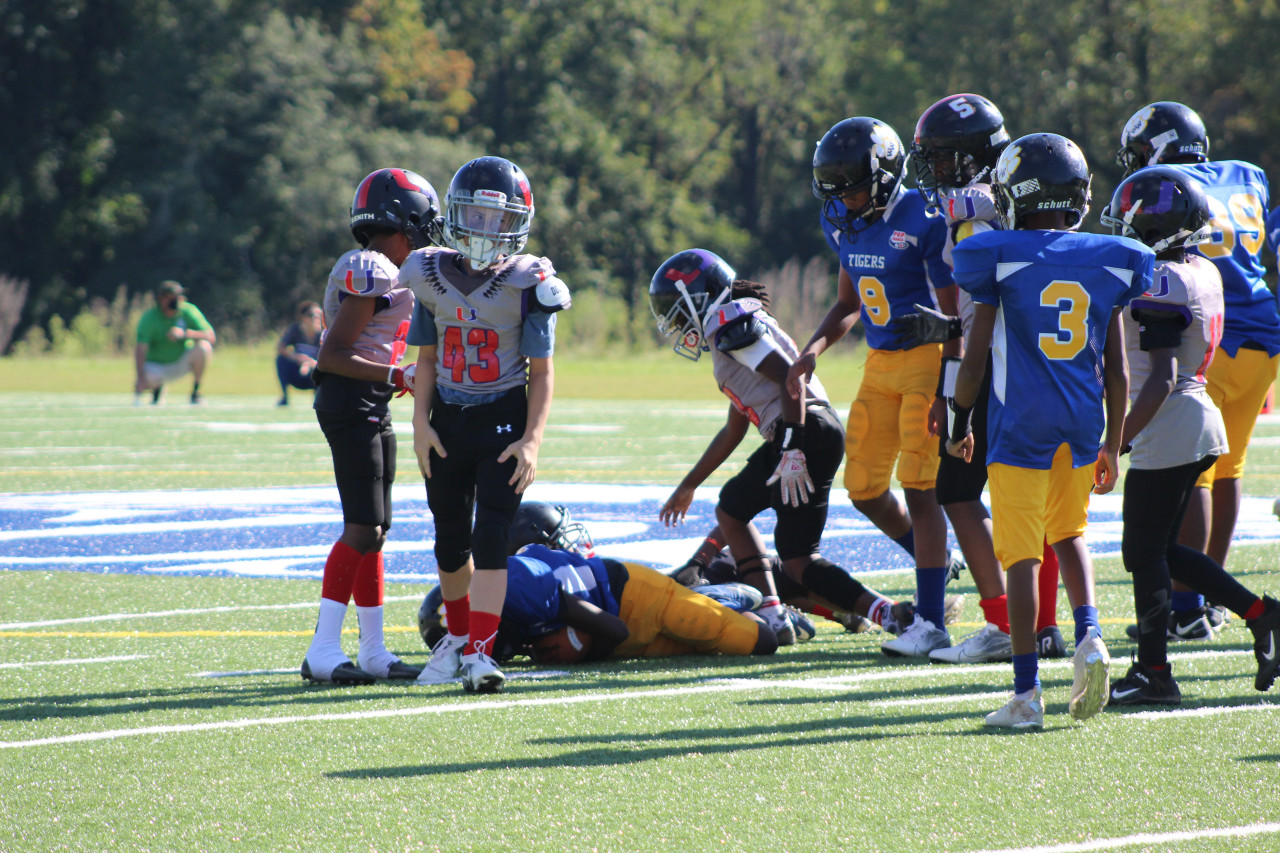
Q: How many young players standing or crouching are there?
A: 8